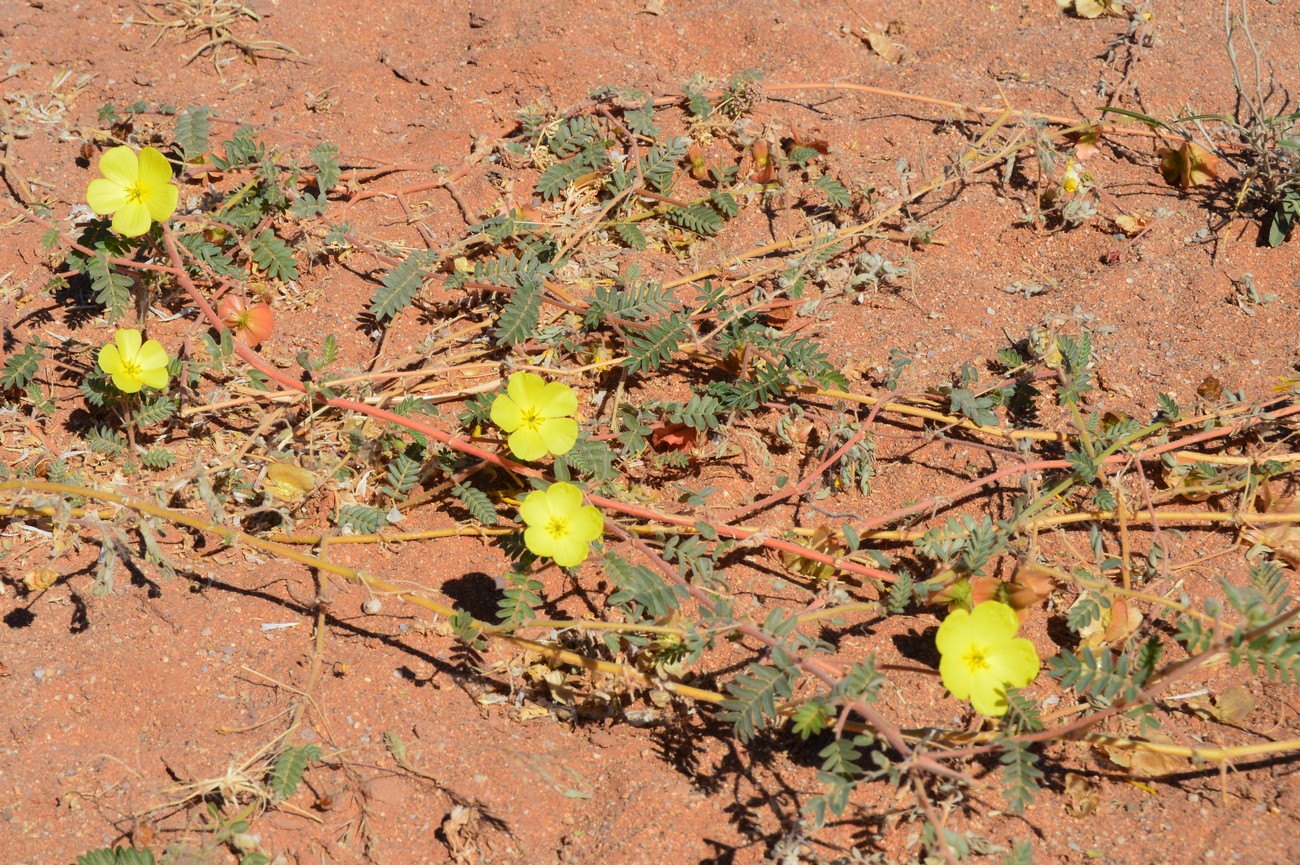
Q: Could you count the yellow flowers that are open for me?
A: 5